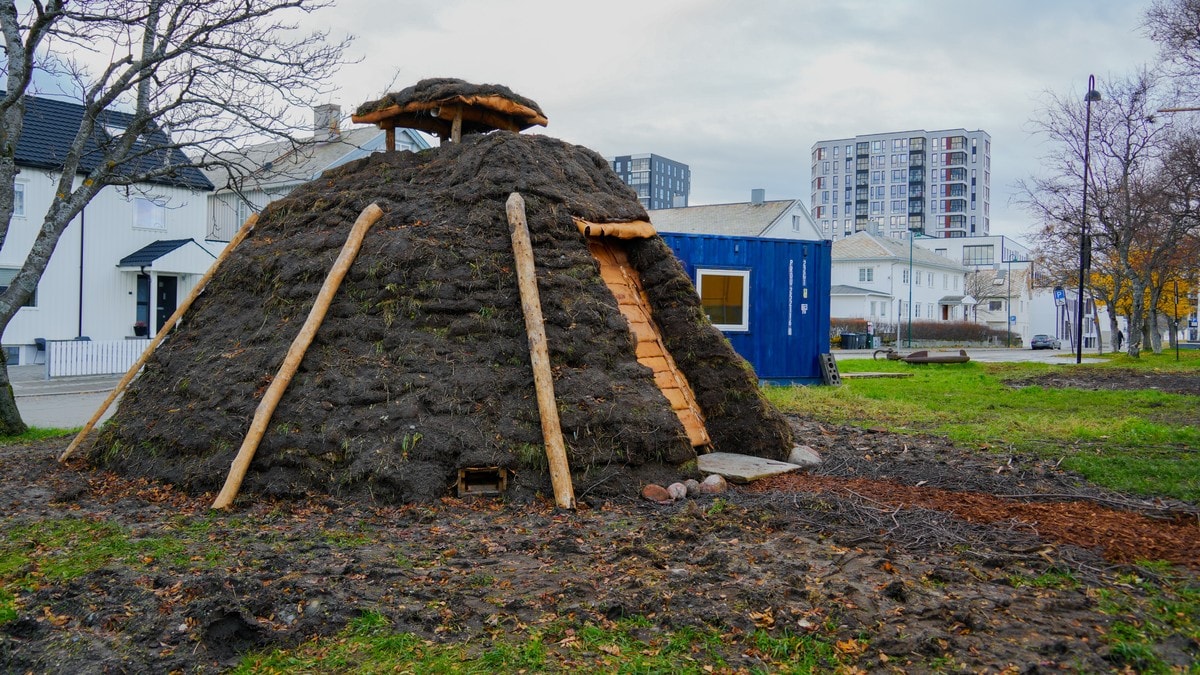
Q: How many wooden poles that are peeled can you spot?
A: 3